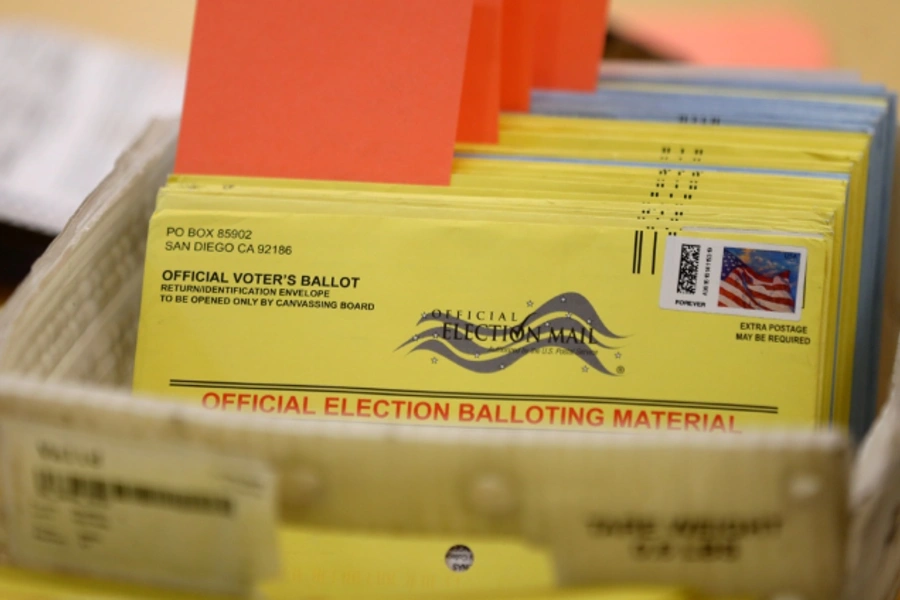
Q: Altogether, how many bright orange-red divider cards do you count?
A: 4